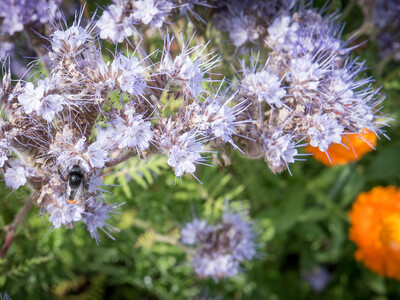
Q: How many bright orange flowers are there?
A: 2